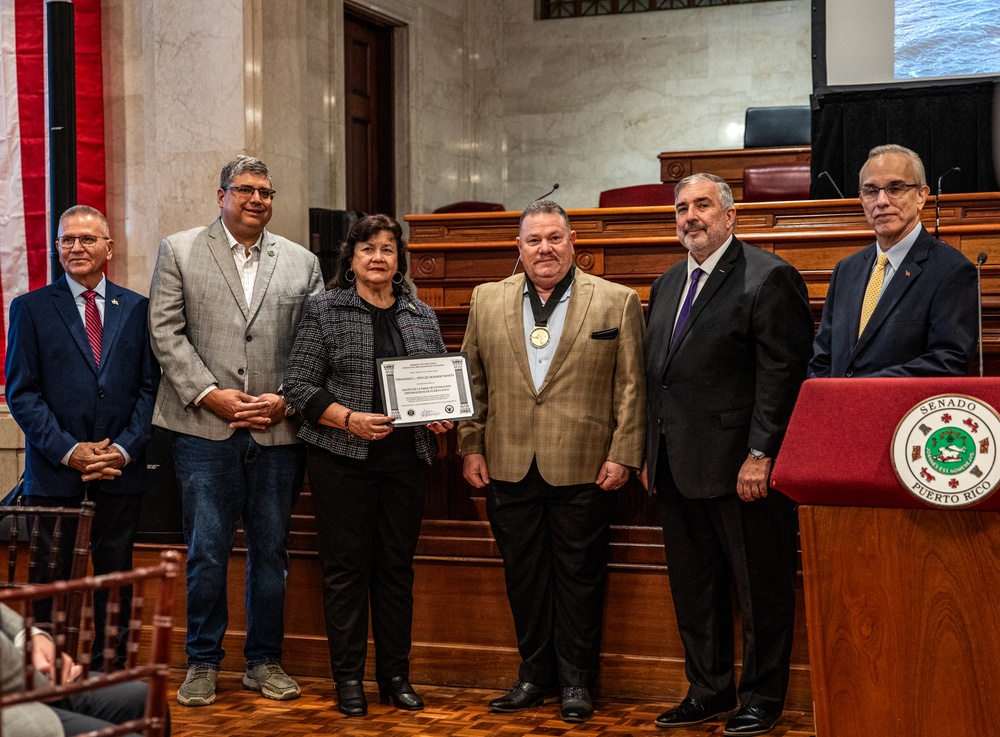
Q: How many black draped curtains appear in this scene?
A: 1